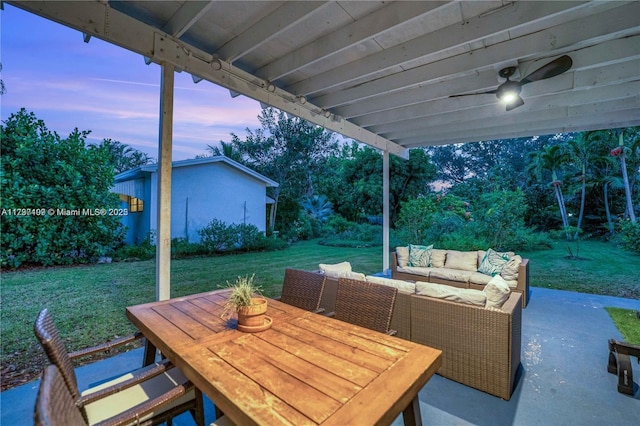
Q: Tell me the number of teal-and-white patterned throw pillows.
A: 2